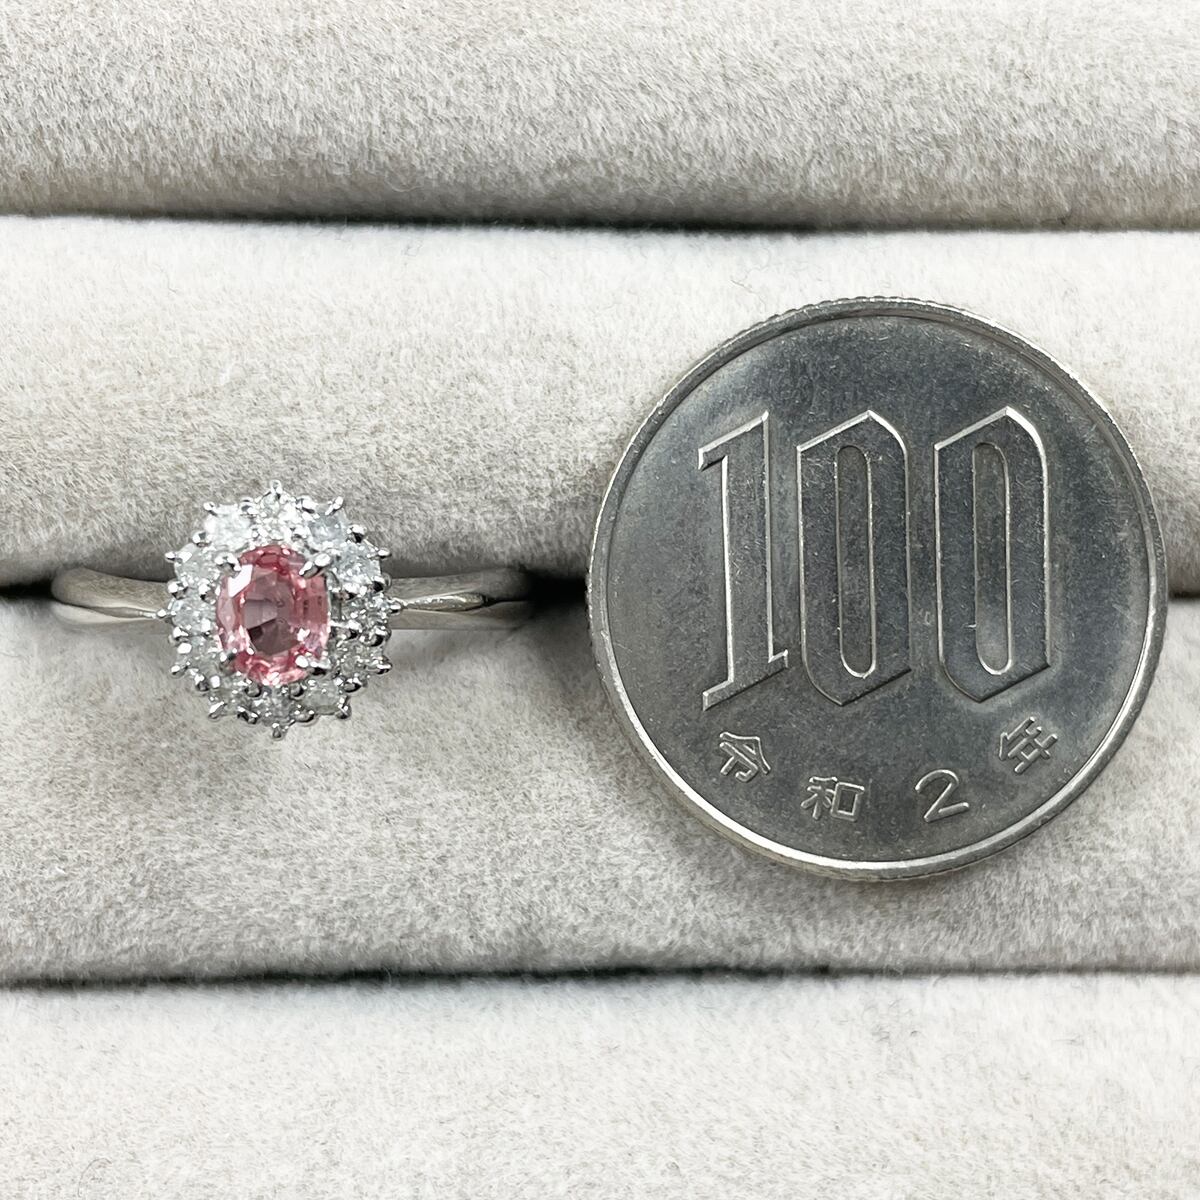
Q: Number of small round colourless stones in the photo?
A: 12